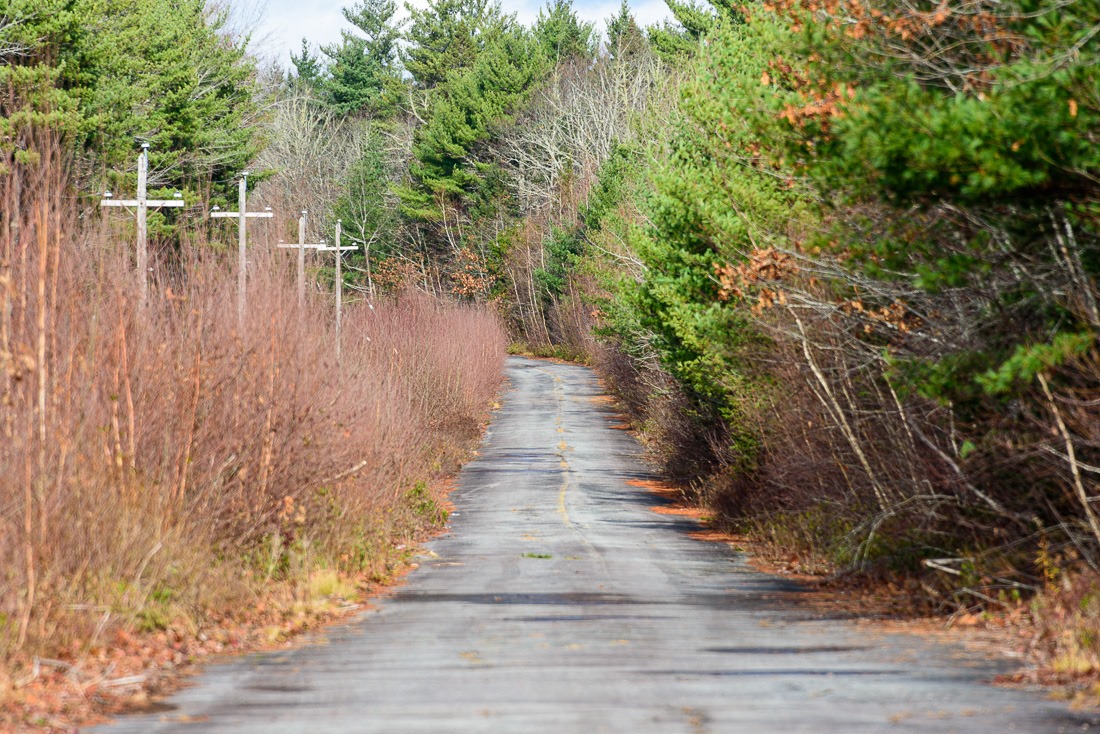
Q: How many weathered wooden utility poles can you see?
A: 4